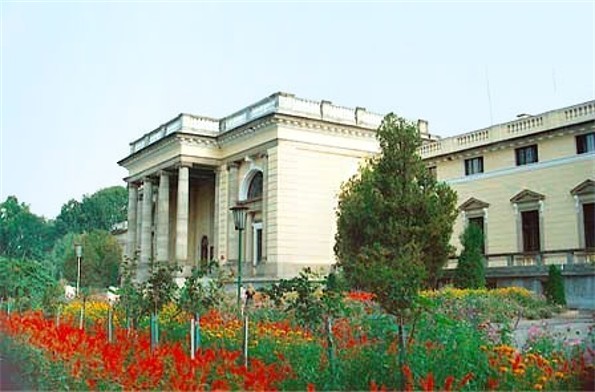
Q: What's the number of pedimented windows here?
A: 3